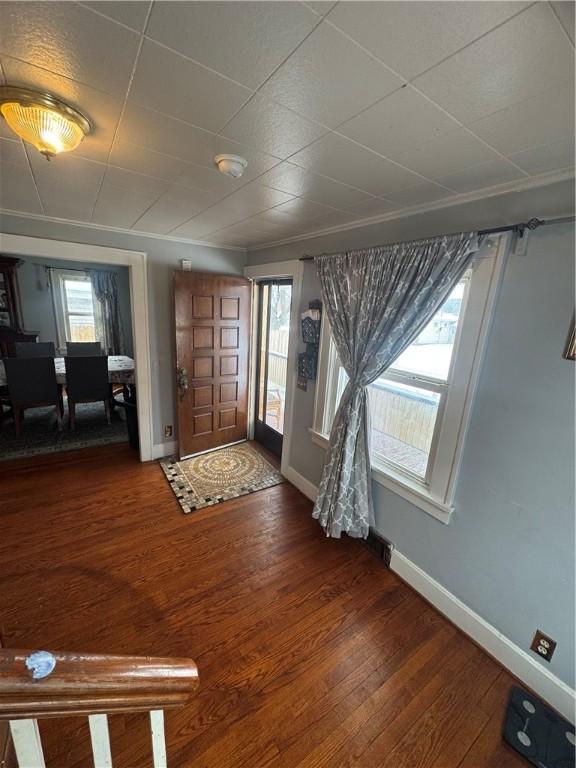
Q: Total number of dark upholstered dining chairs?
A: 4